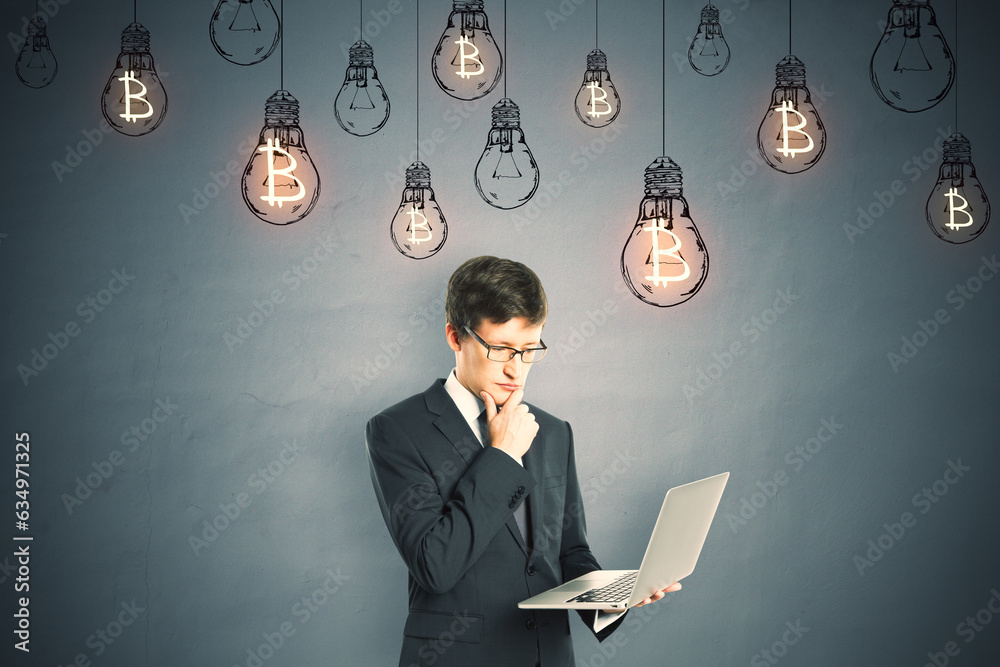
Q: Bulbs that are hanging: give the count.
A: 14